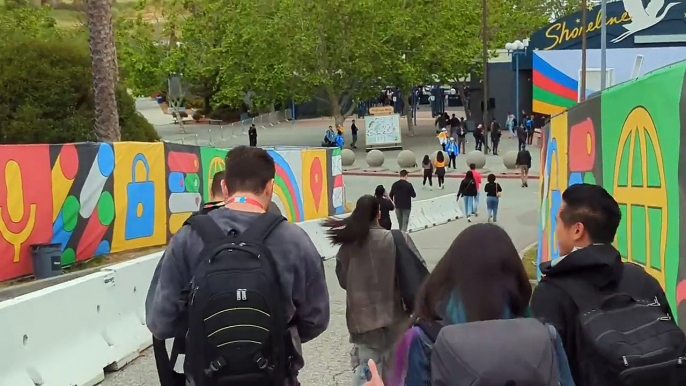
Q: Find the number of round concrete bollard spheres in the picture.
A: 6